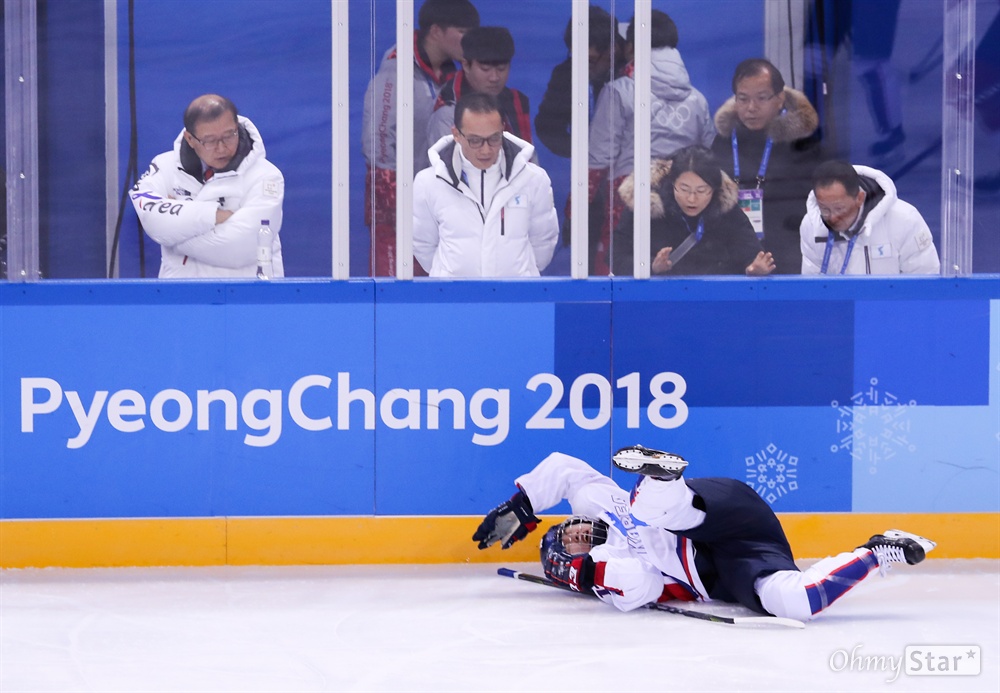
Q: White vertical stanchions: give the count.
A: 4